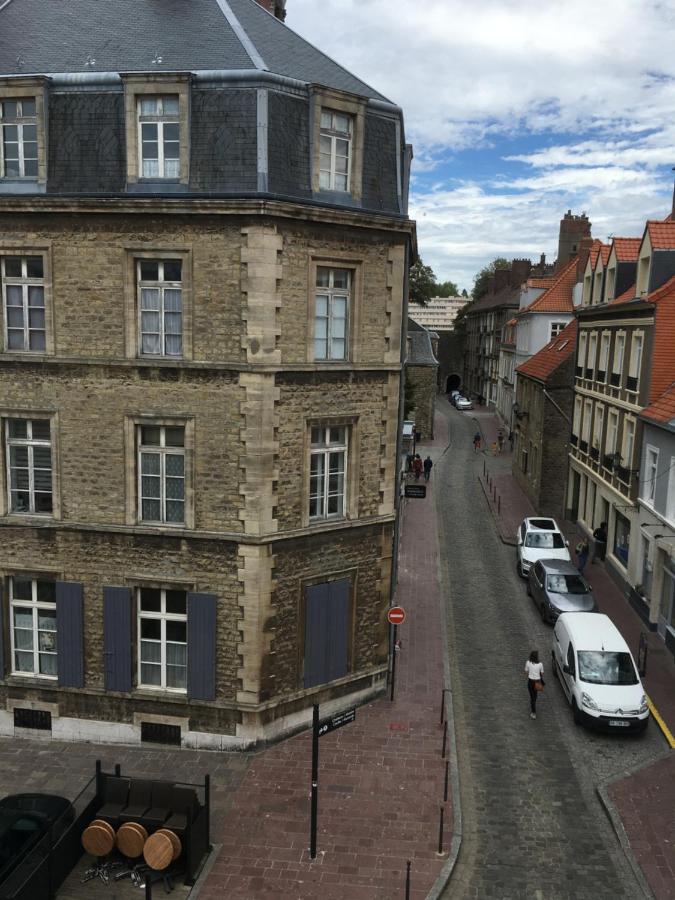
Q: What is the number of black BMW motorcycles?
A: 0